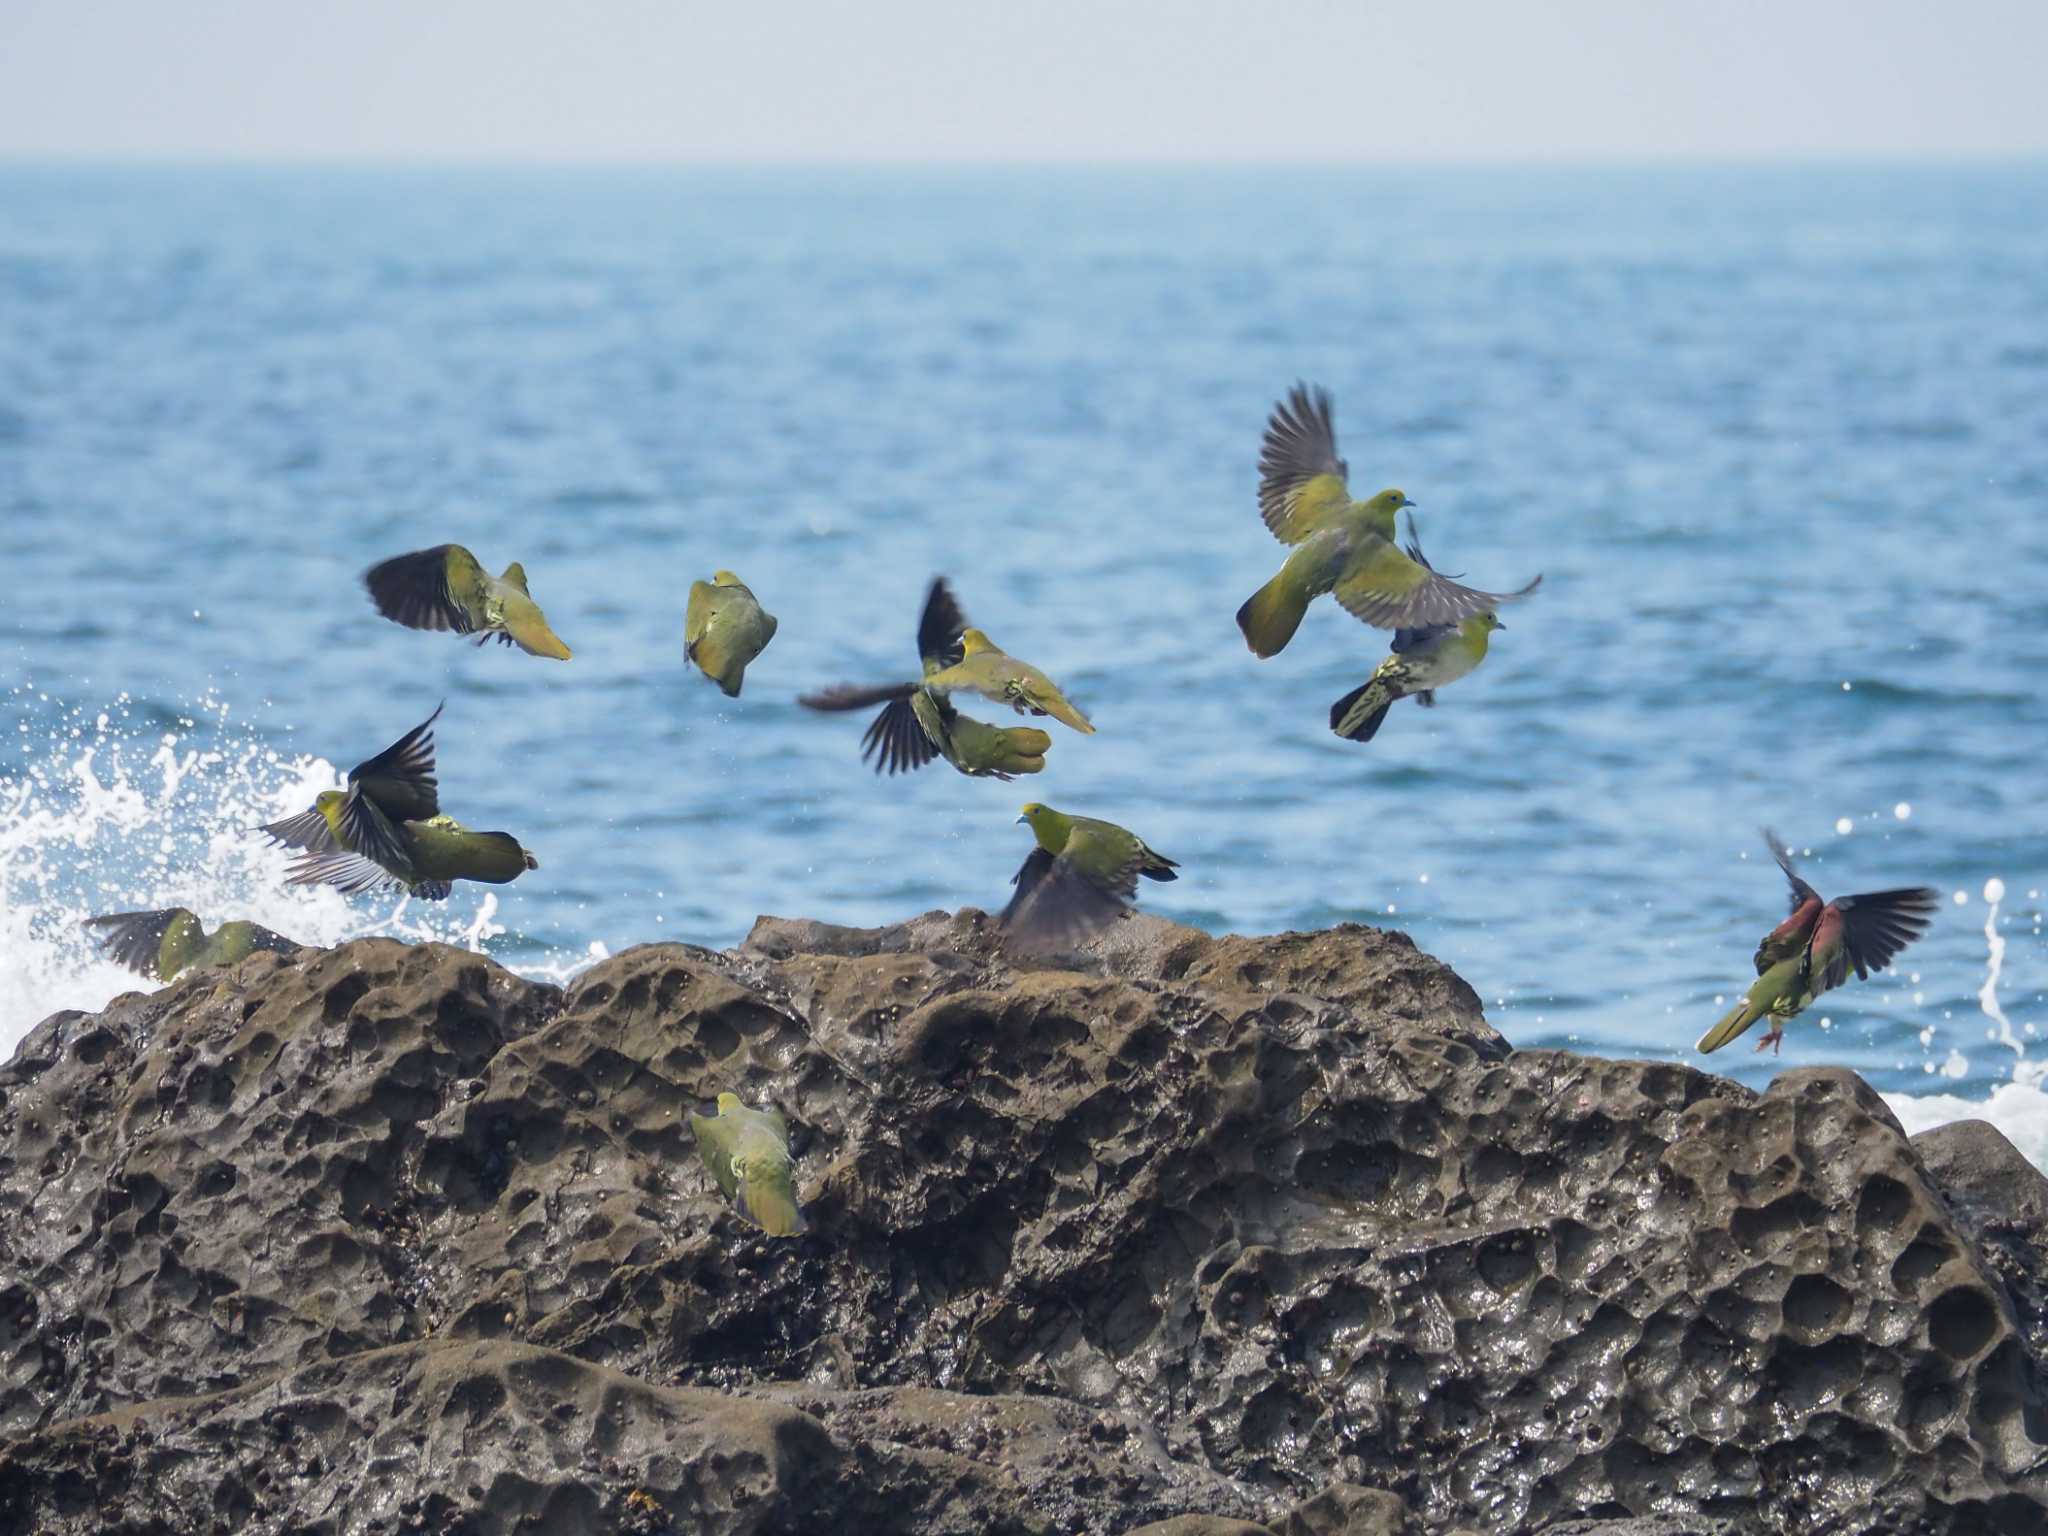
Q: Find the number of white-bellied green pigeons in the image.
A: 12